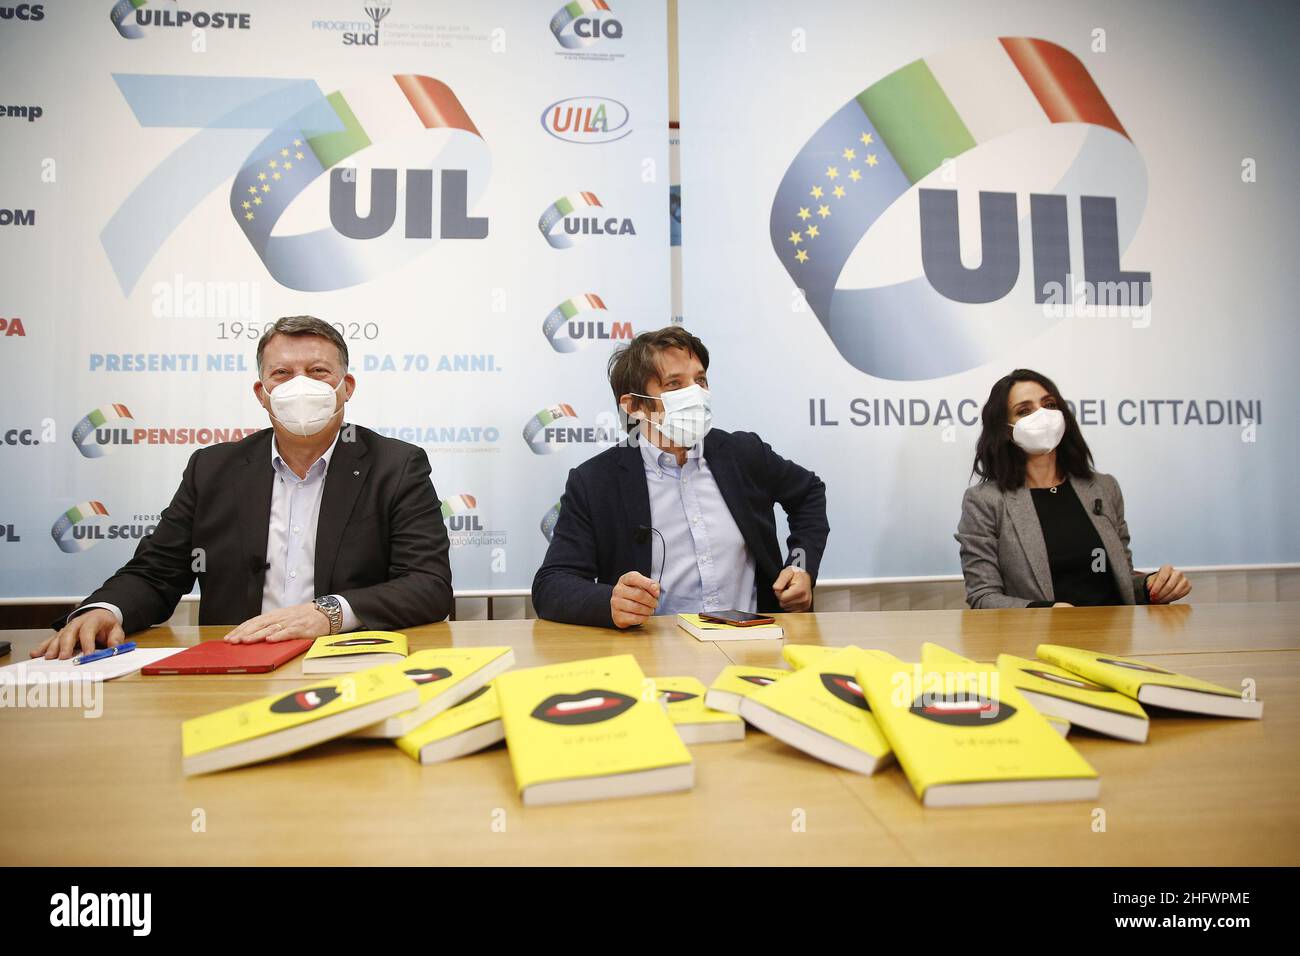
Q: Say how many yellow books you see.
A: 14